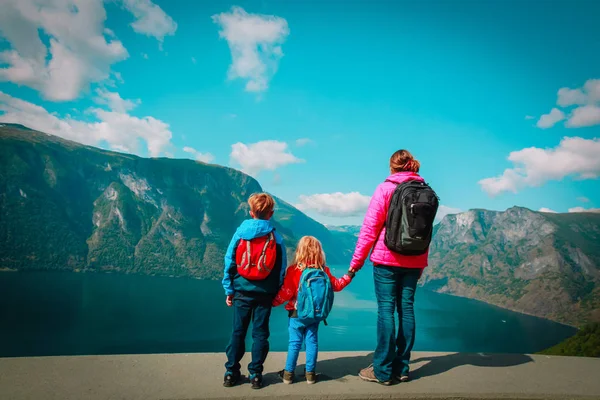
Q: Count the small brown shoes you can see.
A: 2